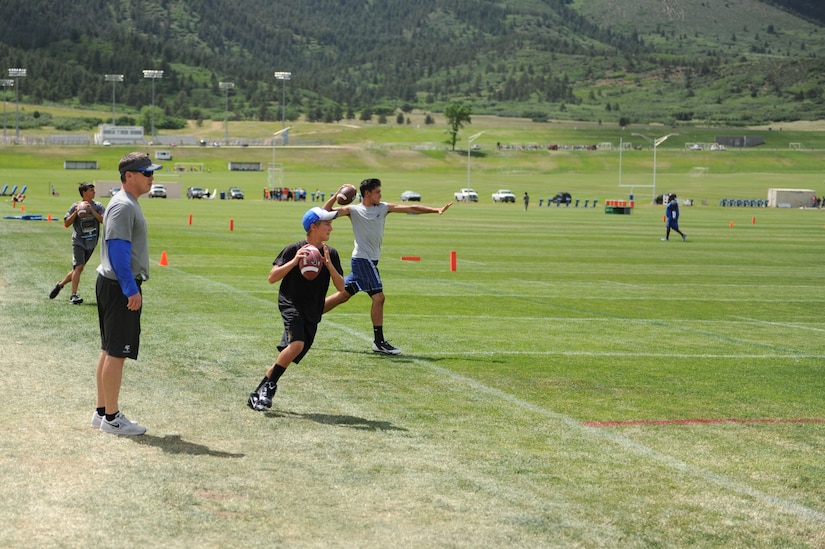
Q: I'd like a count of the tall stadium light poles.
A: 6